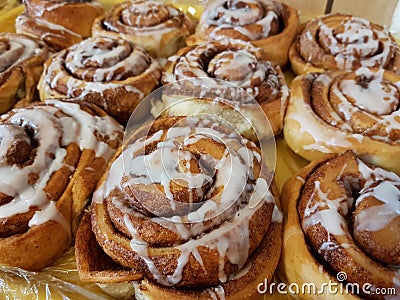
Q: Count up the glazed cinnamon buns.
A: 11